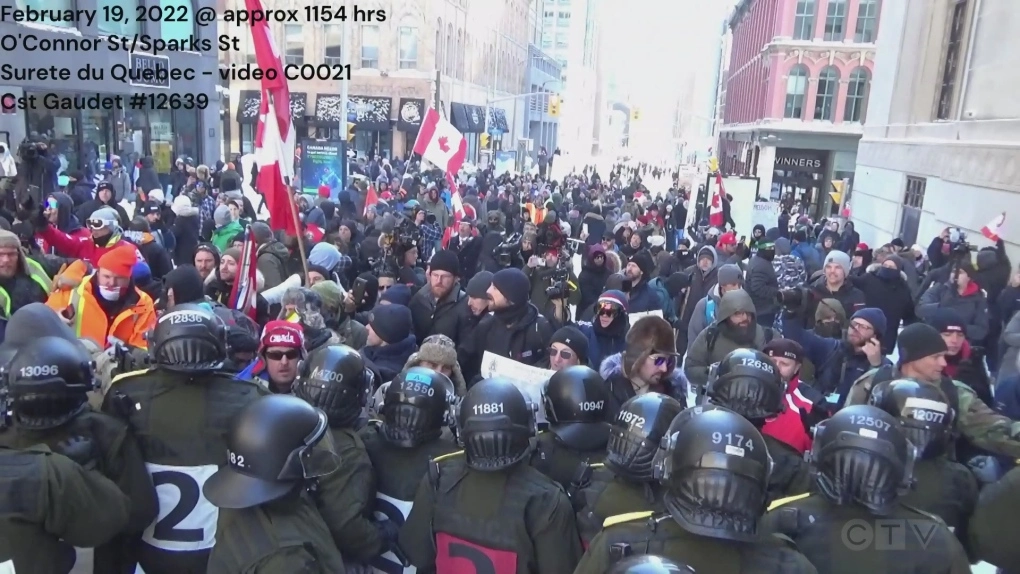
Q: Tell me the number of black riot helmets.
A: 13